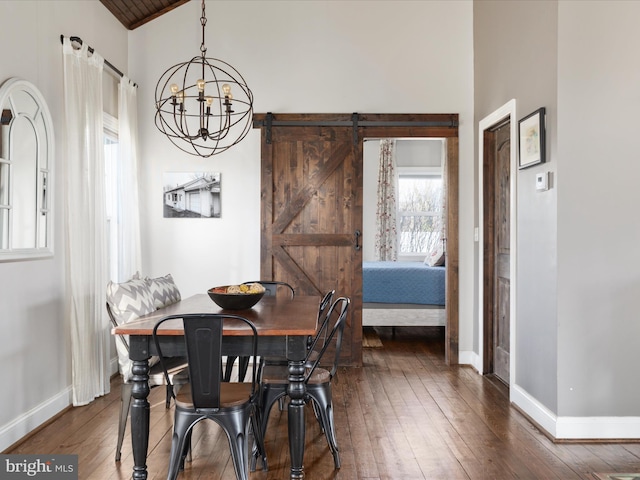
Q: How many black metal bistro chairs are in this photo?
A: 4